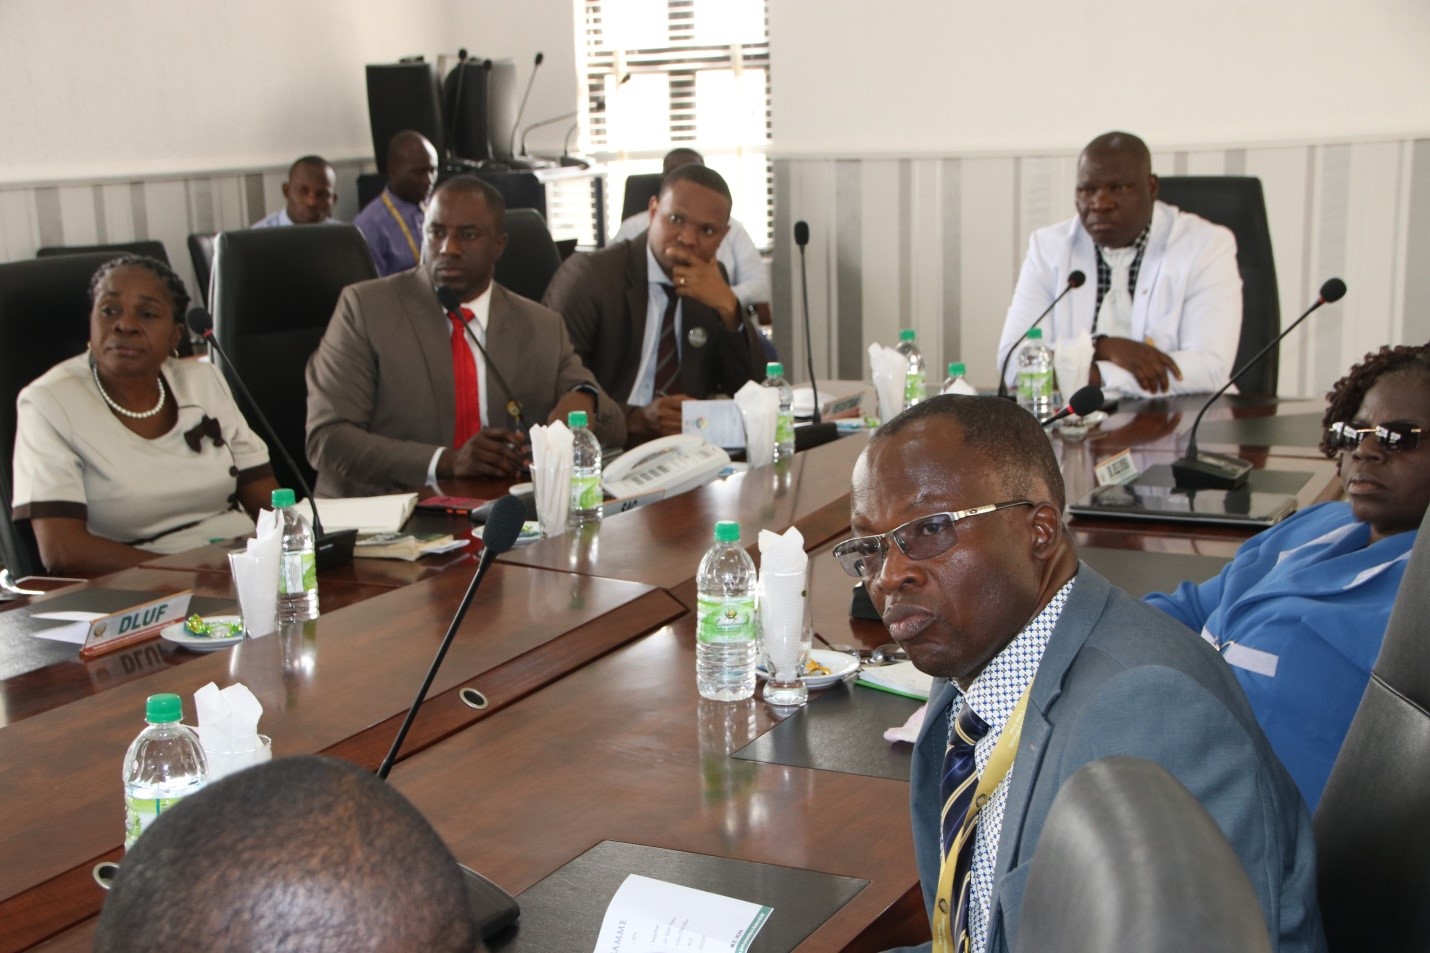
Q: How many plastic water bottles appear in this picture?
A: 8